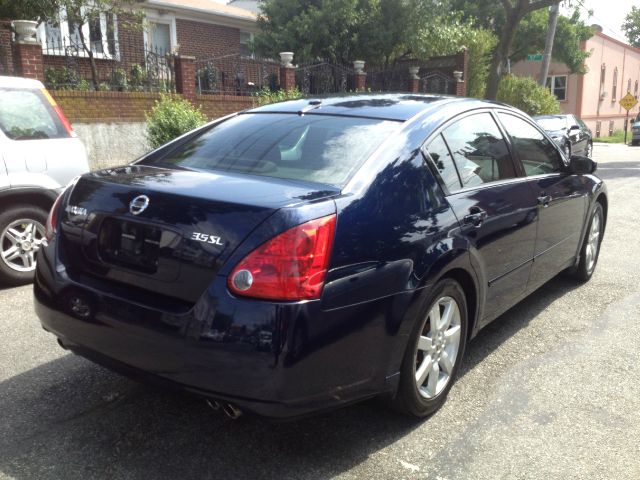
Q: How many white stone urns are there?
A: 5